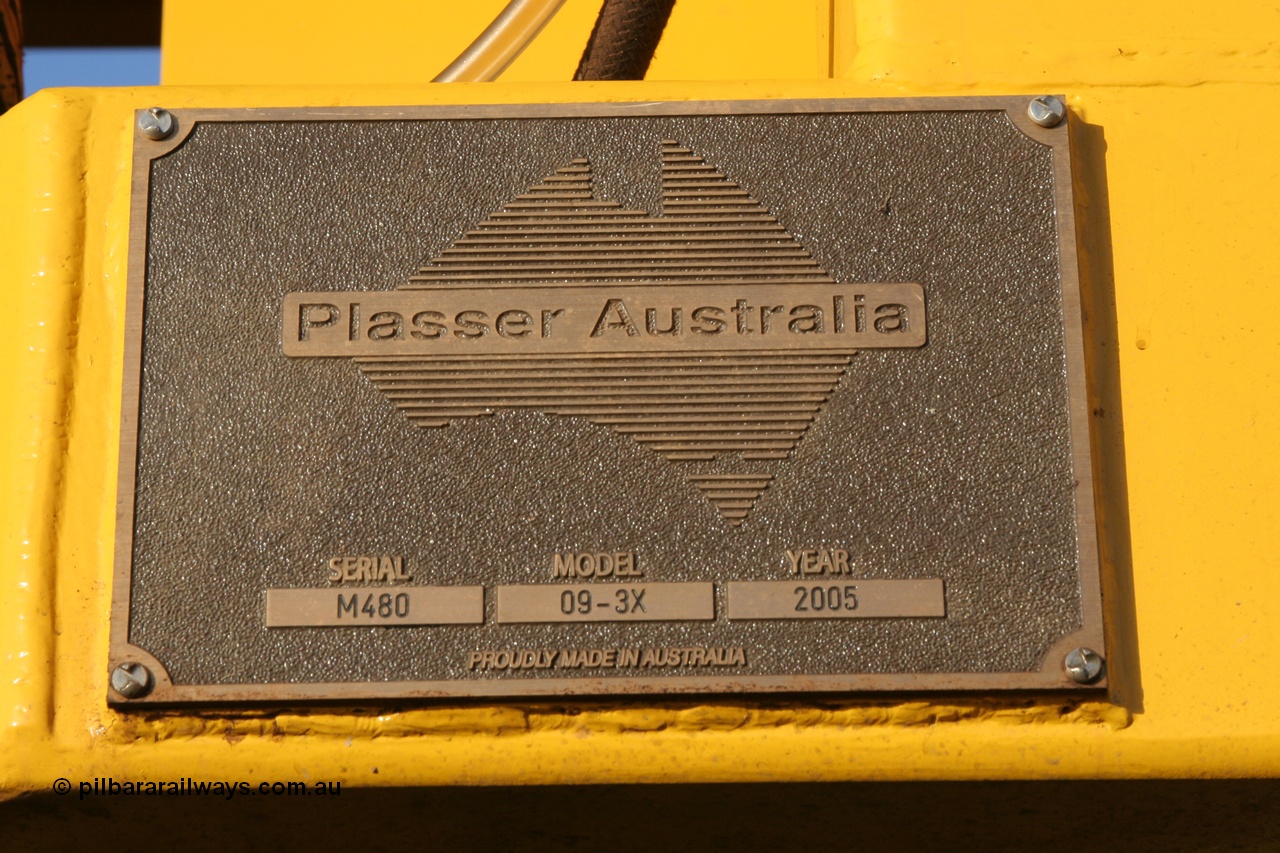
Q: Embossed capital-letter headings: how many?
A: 3